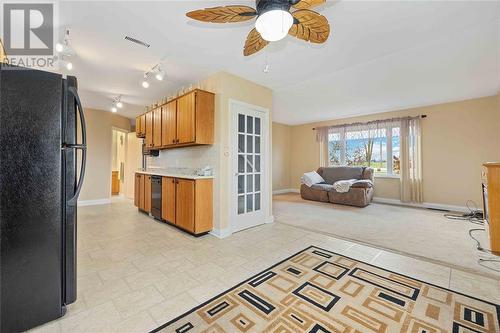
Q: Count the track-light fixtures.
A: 3